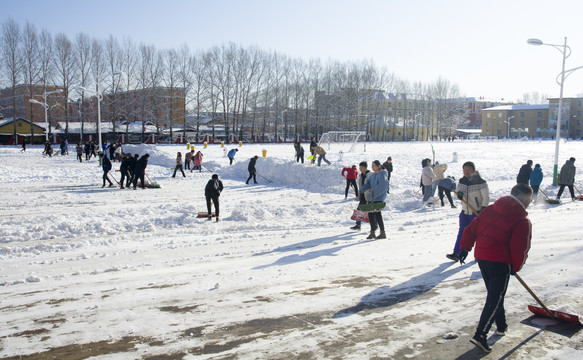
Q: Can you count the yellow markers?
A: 6